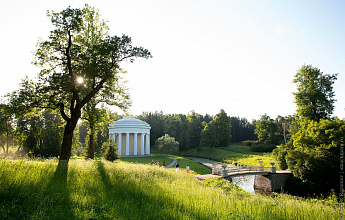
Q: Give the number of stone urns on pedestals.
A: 4